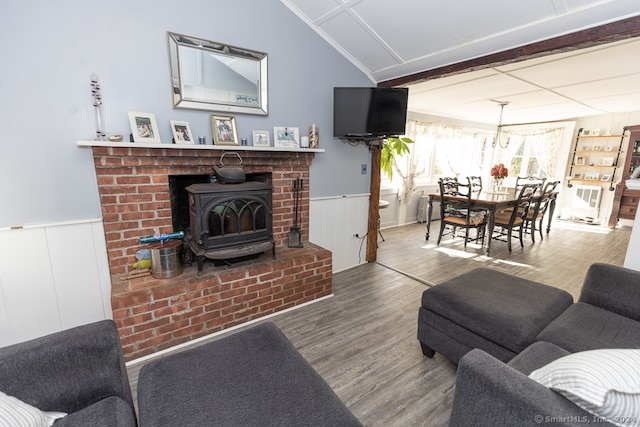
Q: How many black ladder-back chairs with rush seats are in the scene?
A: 6